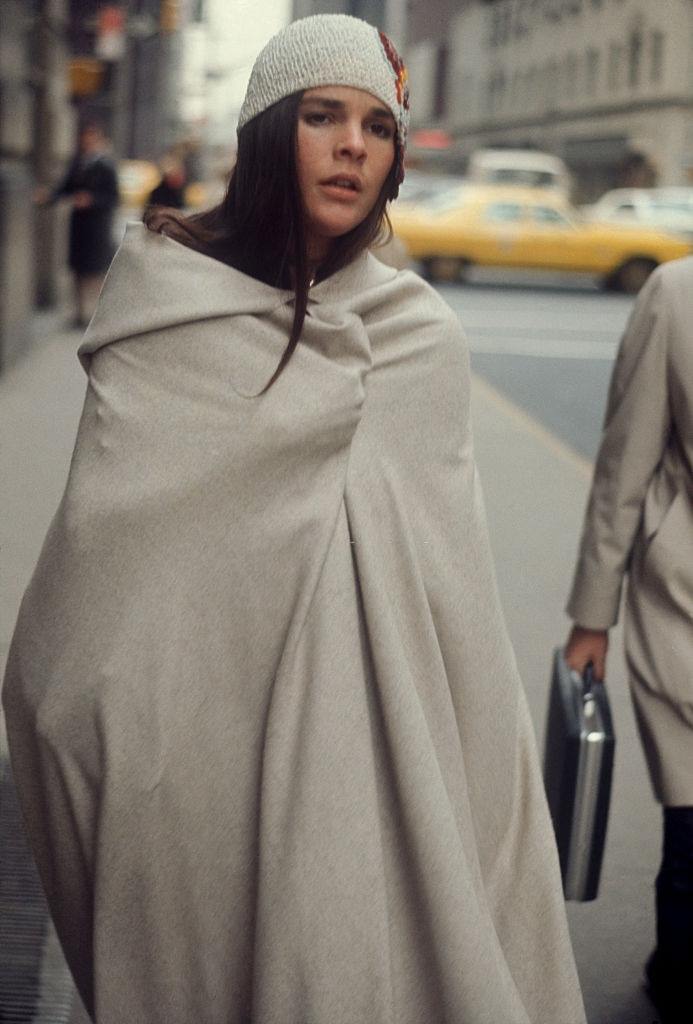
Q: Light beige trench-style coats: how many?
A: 1